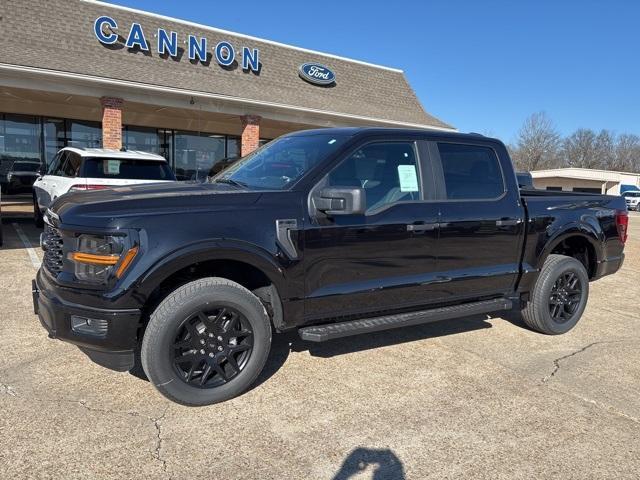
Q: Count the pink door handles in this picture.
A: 0